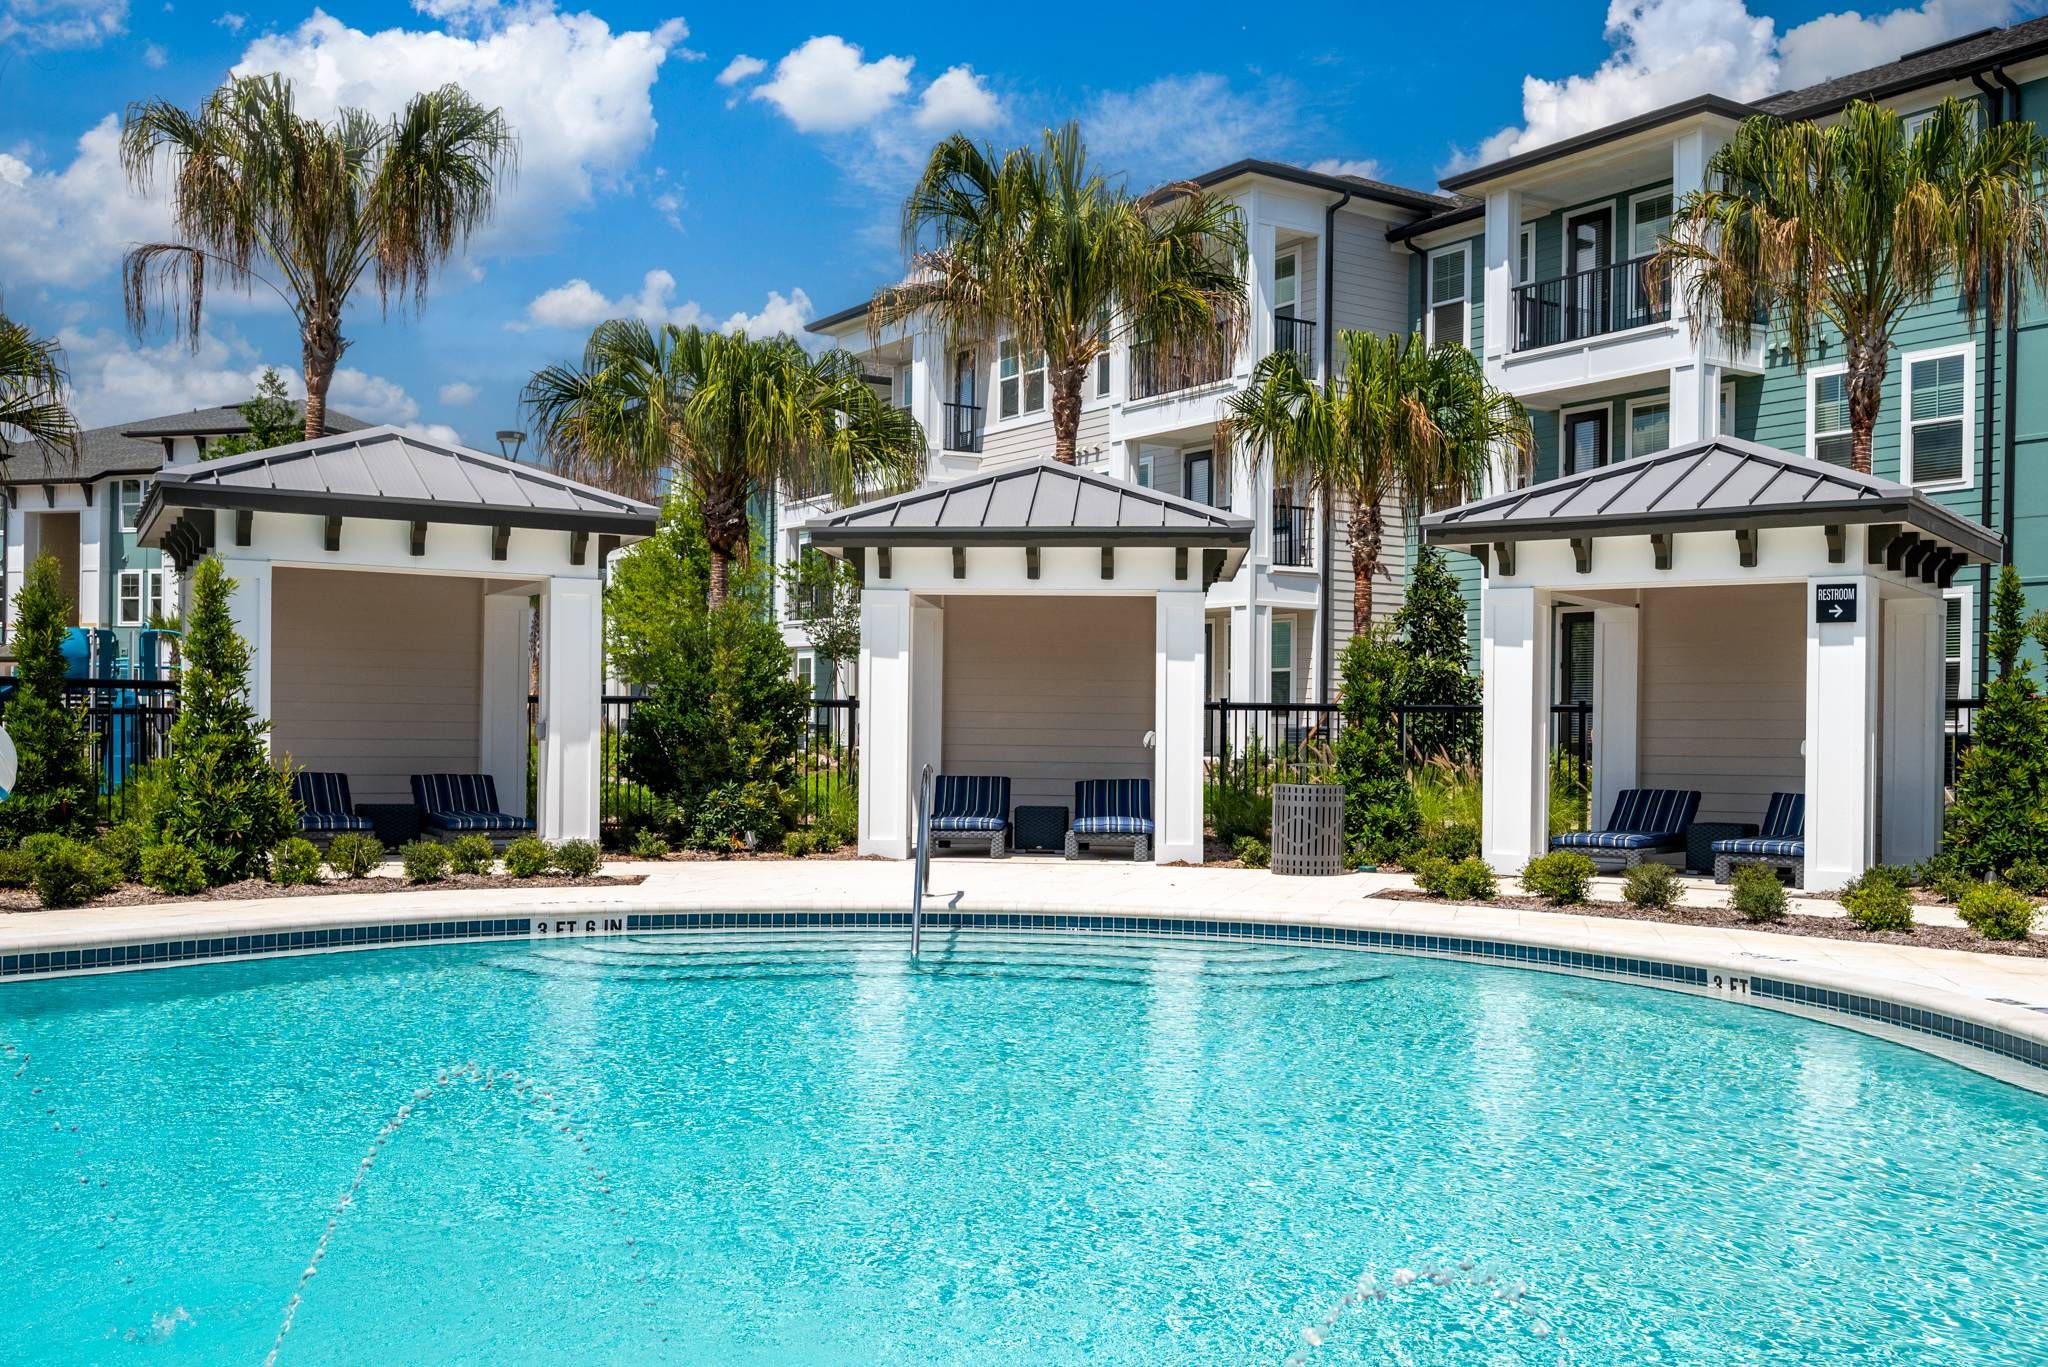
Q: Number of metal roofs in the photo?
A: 3